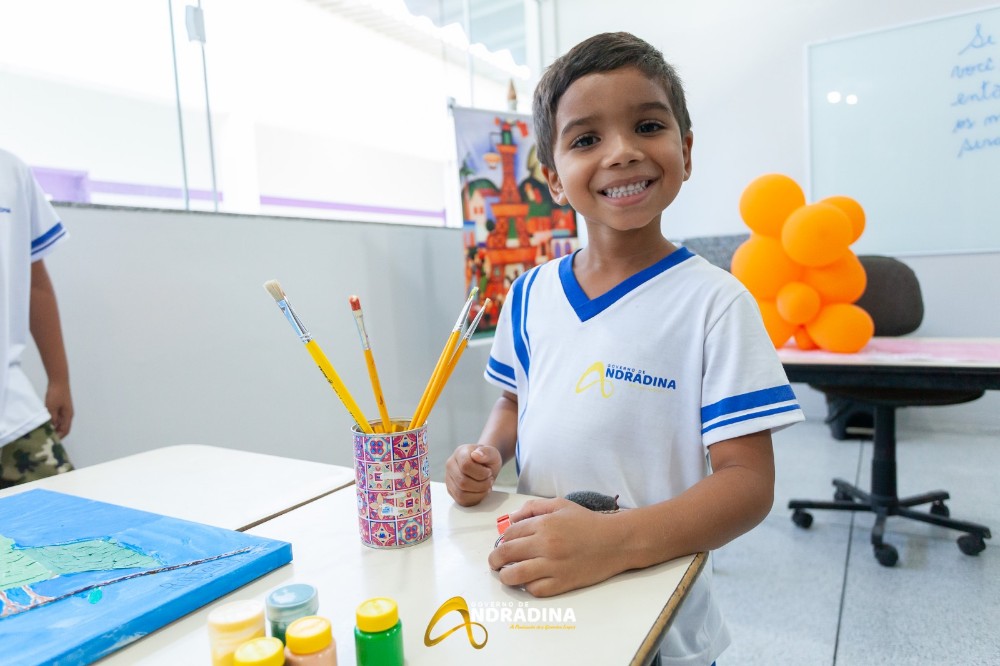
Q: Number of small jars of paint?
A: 5